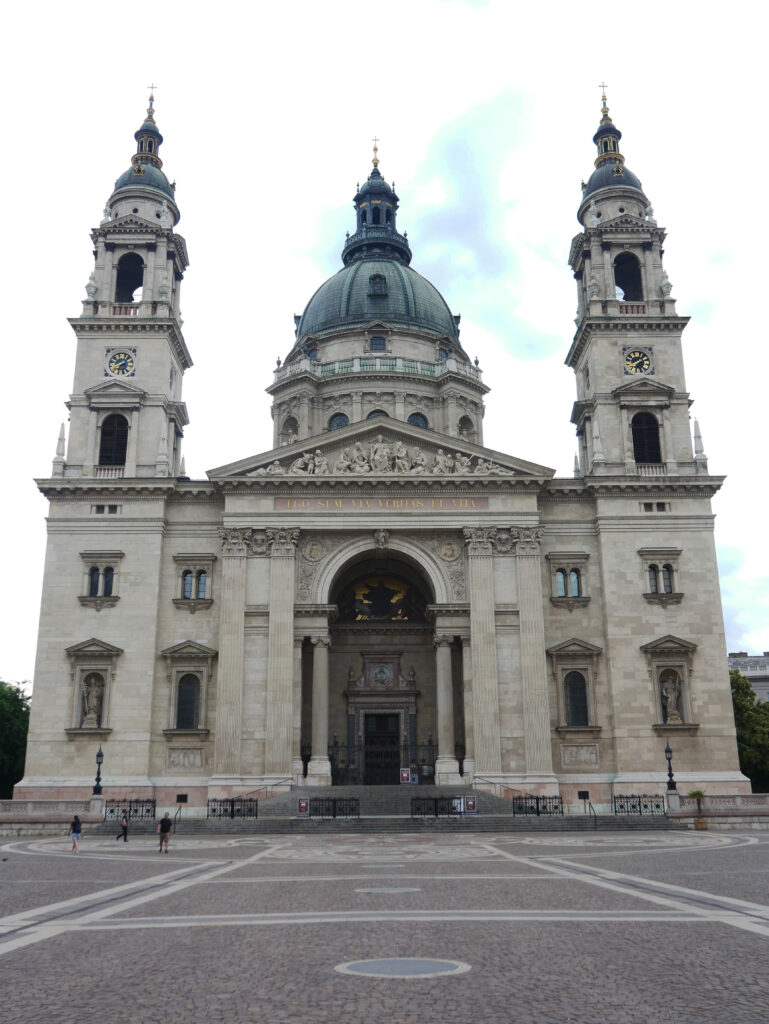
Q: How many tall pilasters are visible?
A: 4